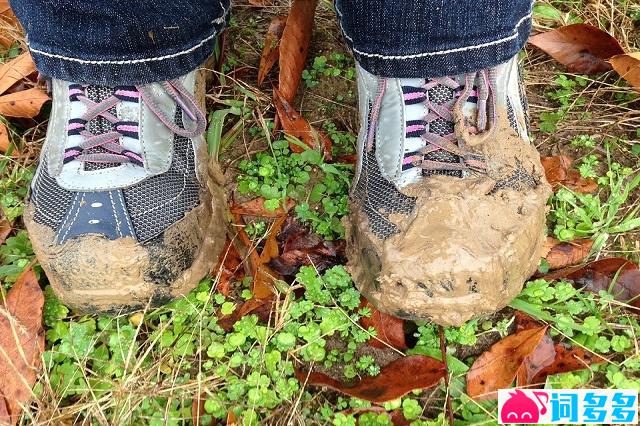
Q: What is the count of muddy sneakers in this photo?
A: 2